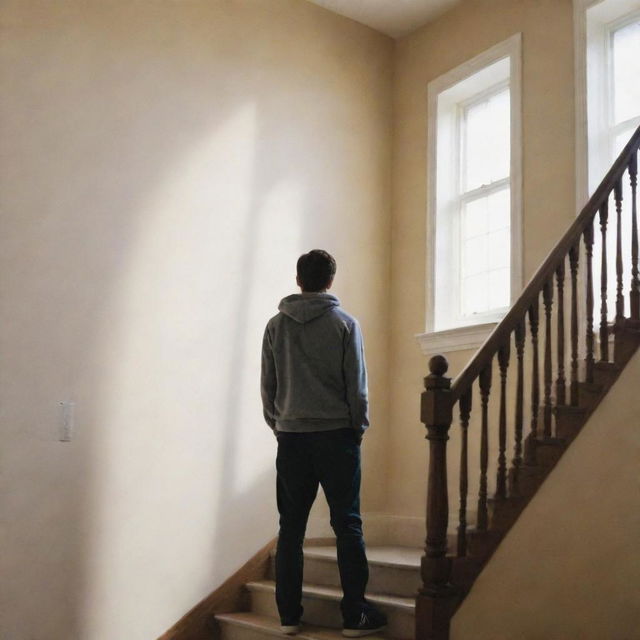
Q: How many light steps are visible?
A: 3